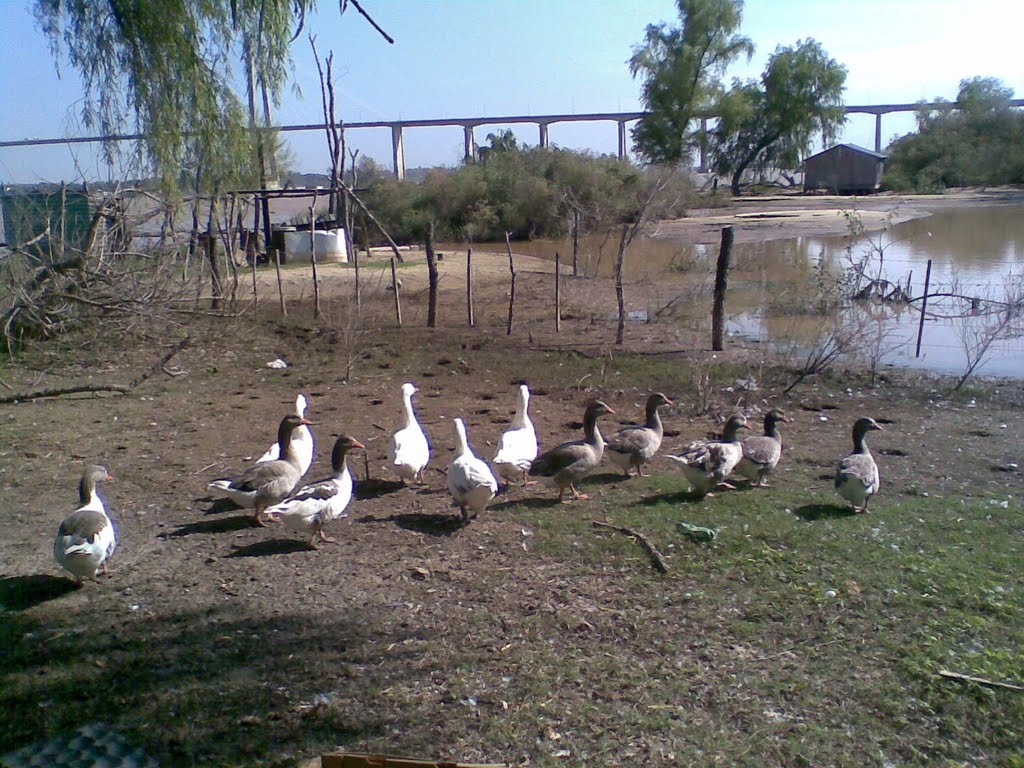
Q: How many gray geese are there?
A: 8